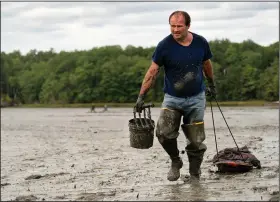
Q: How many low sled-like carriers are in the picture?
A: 1